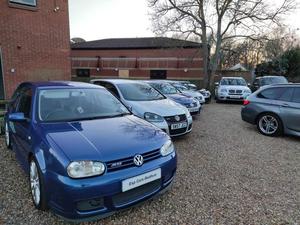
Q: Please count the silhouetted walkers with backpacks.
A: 0